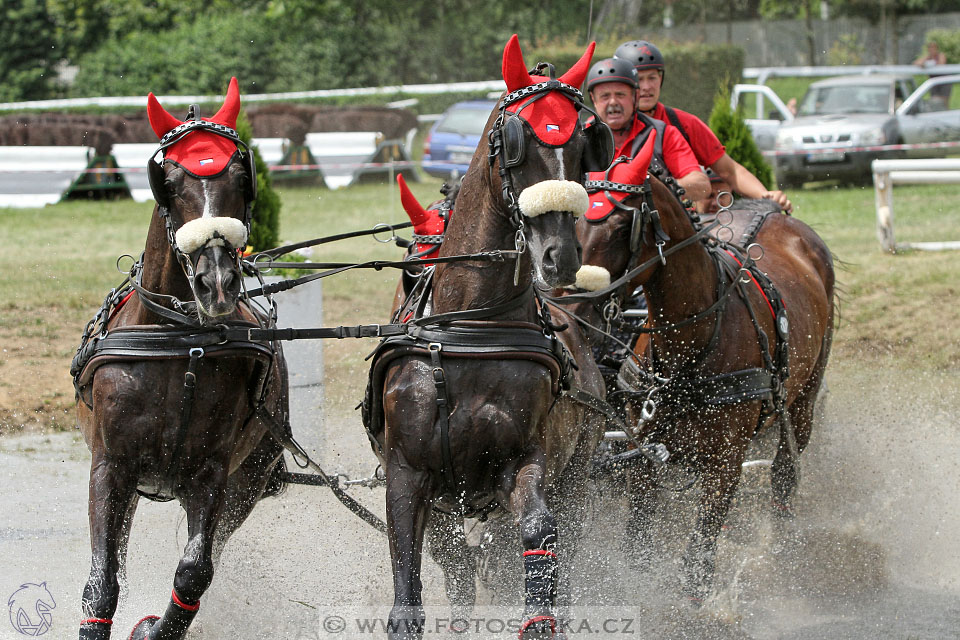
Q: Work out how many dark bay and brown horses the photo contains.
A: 4